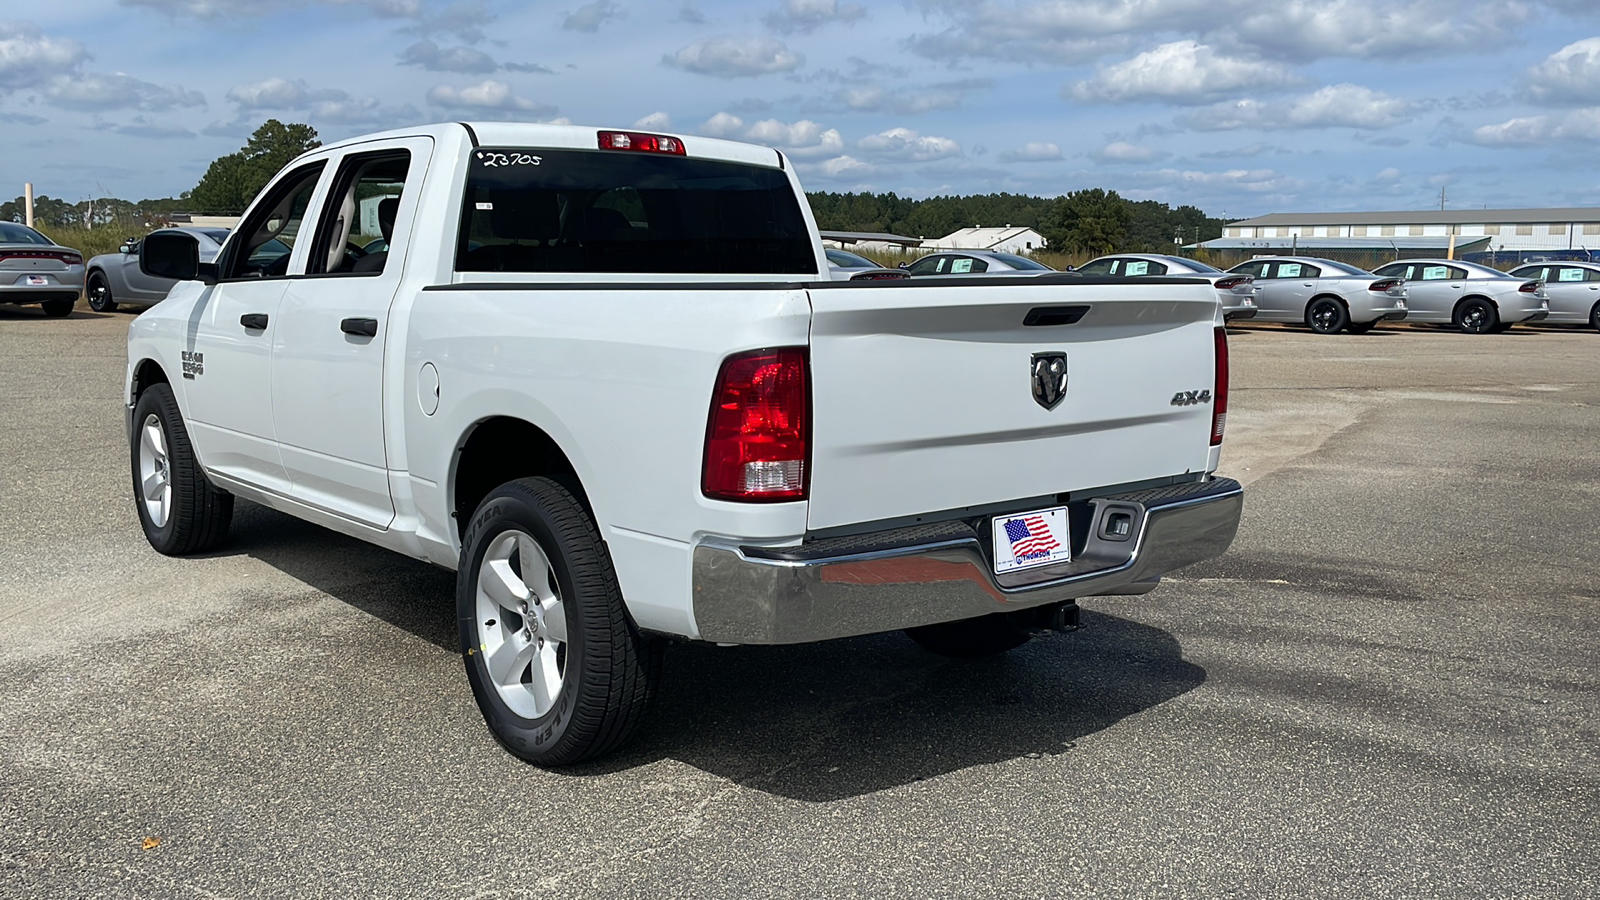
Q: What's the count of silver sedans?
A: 8